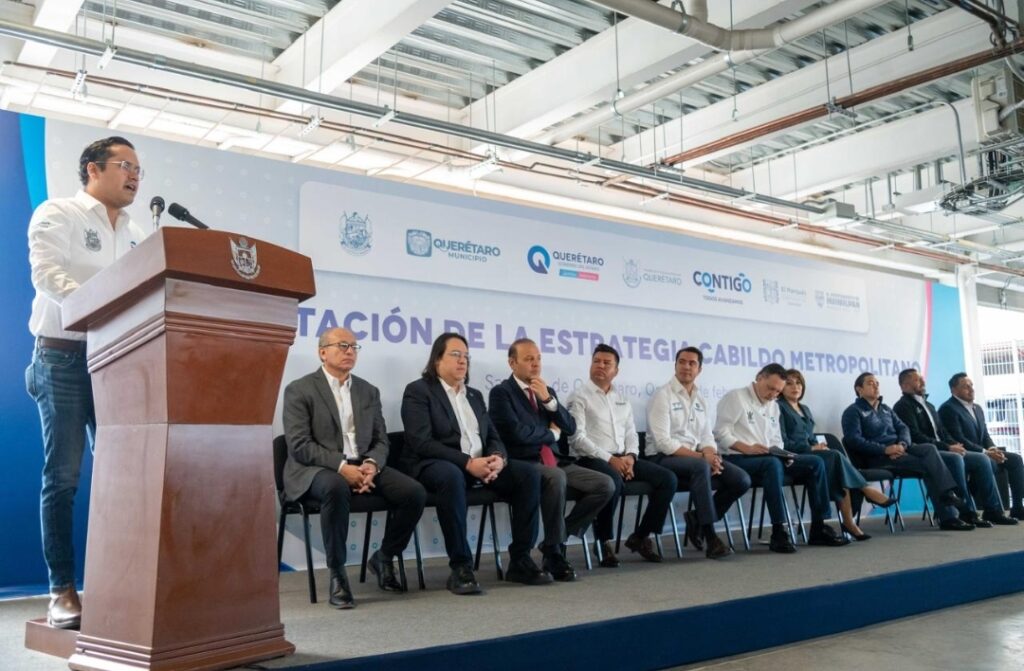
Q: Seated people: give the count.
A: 10